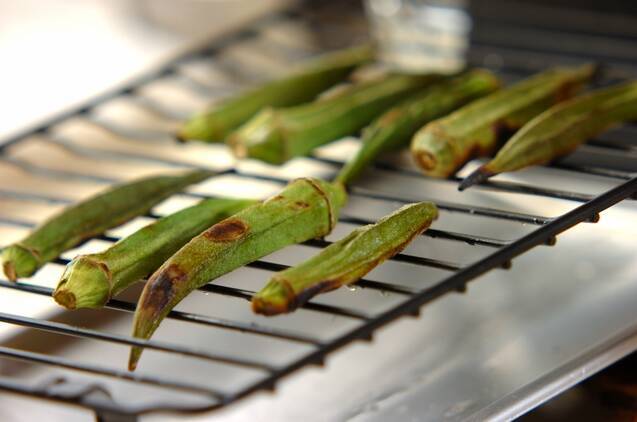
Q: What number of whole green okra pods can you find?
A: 9